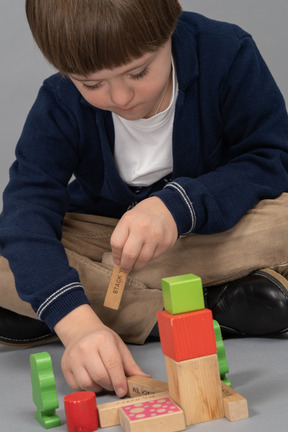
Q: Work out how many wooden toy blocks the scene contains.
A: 11